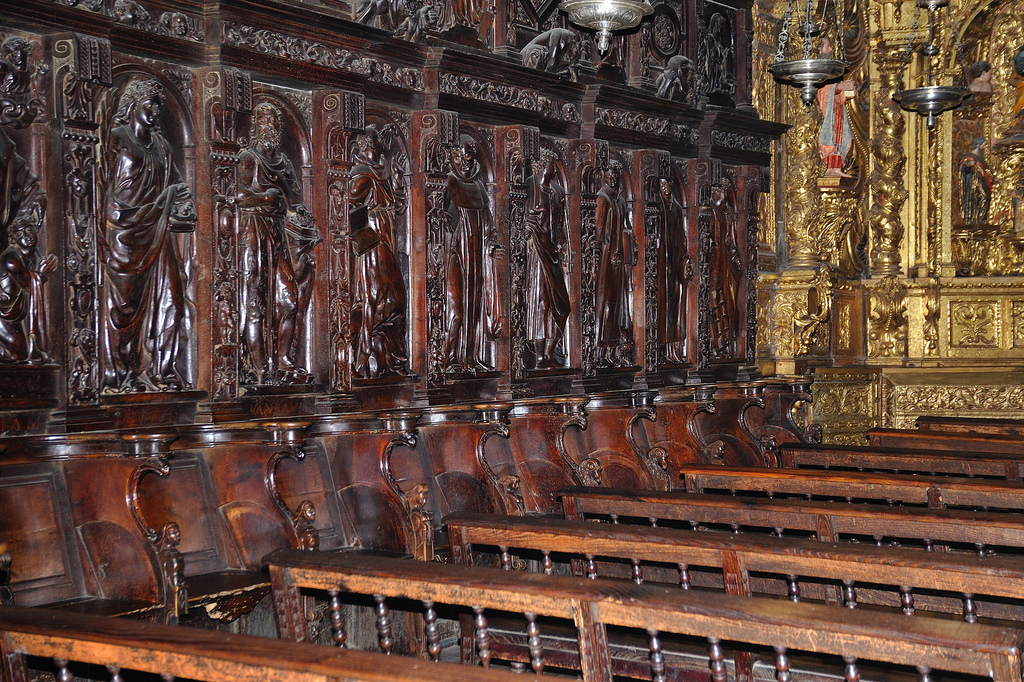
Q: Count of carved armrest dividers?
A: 9